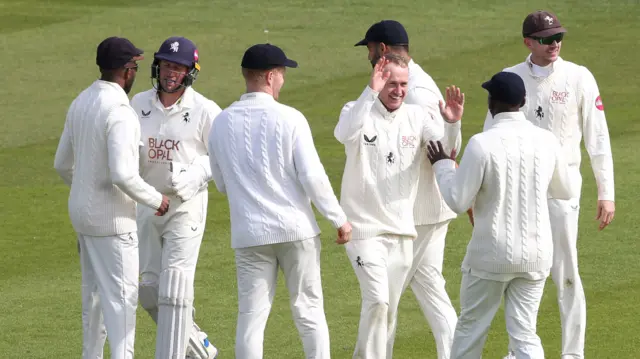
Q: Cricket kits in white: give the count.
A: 7